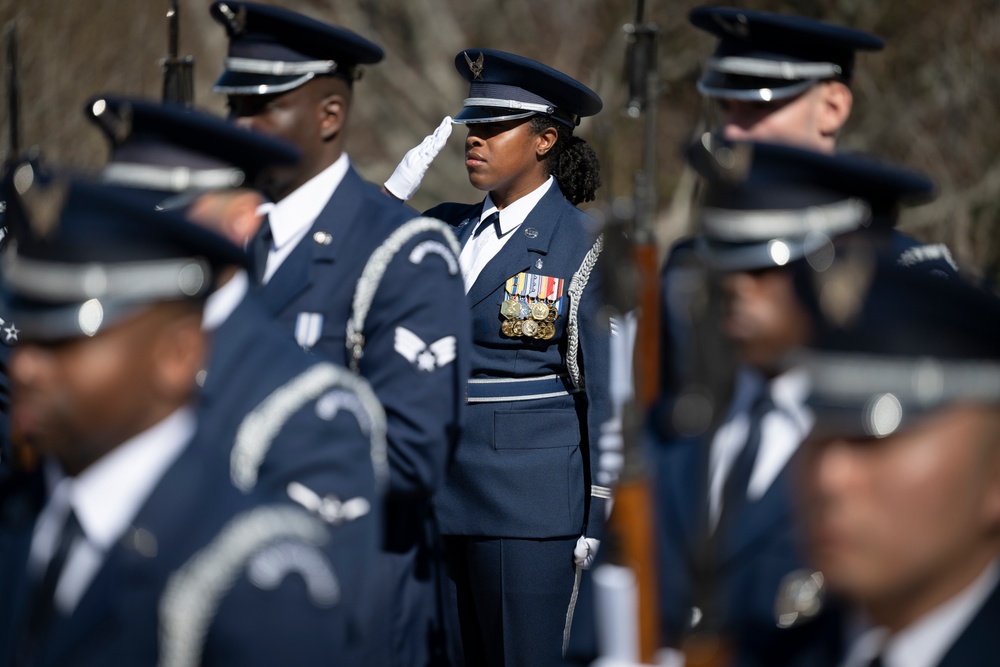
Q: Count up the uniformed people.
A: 7